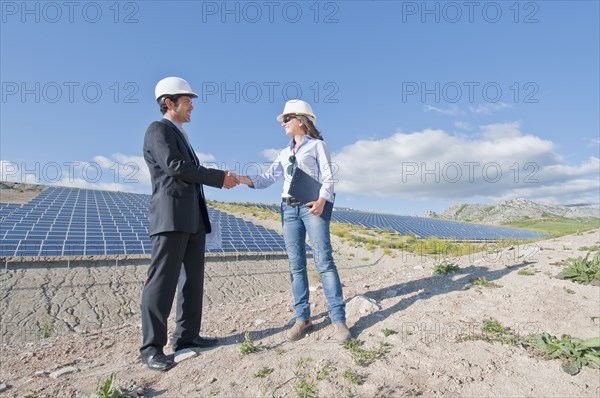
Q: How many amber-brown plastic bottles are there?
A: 0